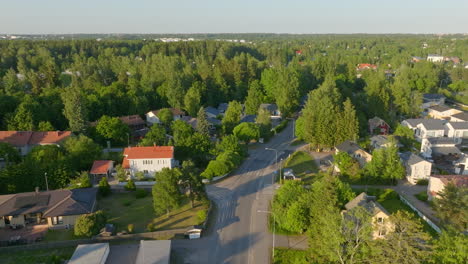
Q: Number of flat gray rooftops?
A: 2